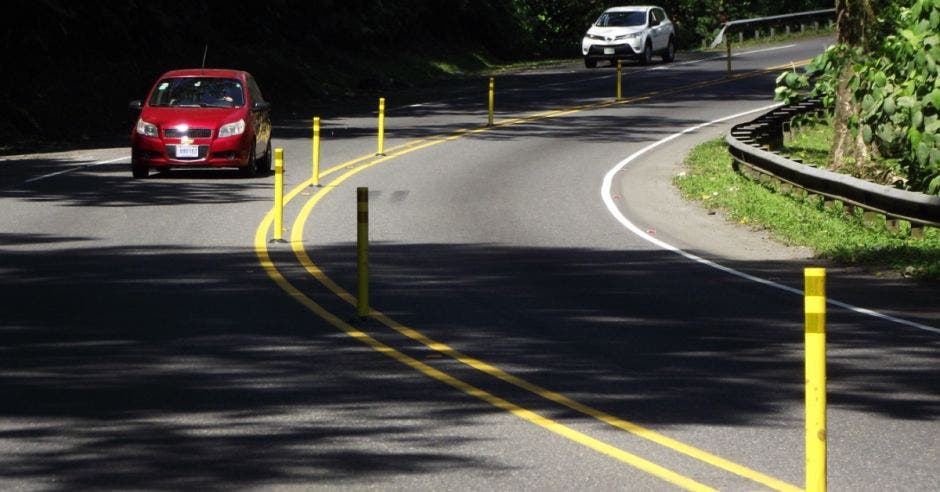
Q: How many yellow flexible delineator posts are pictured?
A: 8